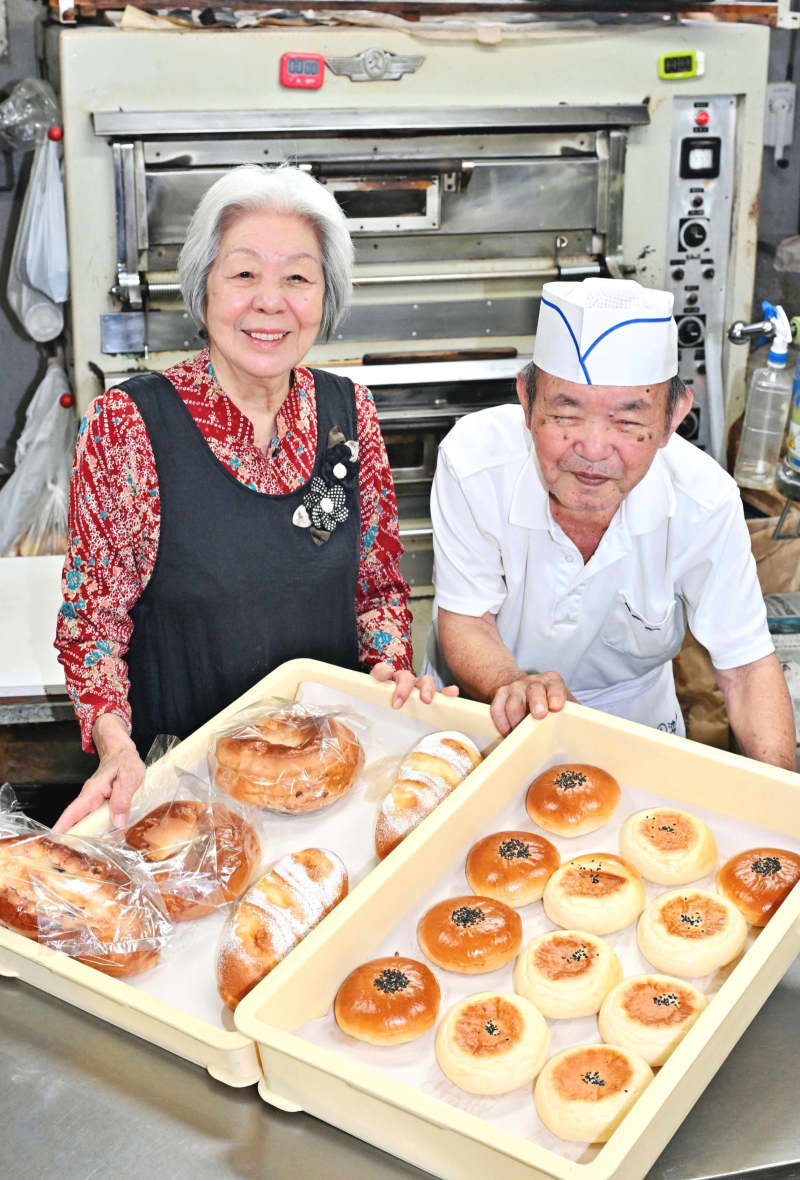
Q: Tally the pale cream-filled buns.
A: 7